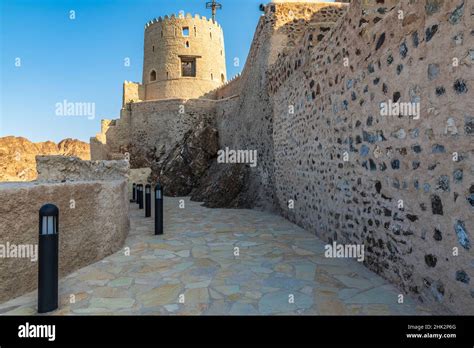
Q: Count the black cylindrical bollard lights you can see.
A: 6